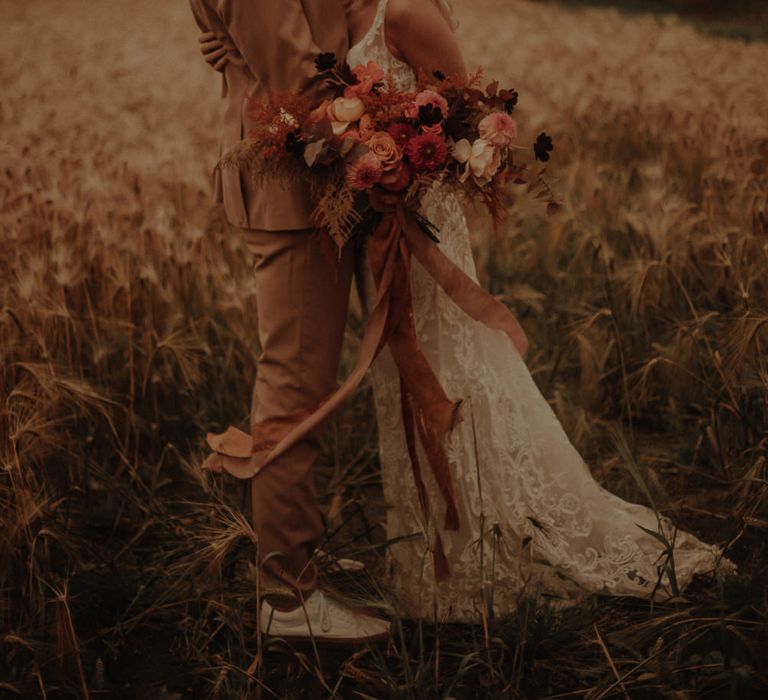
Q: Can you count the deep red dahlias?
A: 2